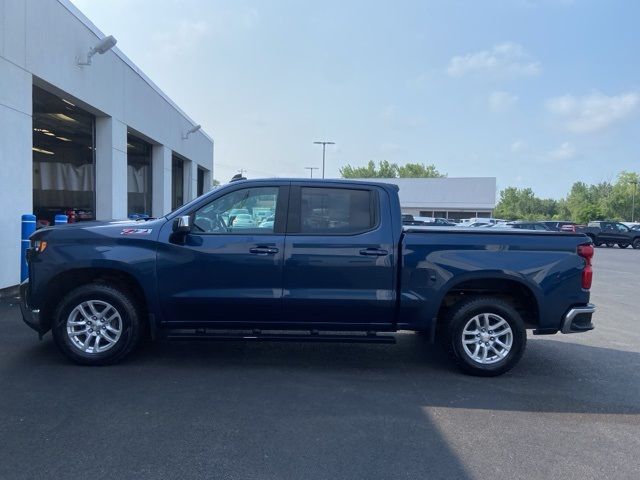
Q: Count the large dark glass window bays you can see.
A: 4